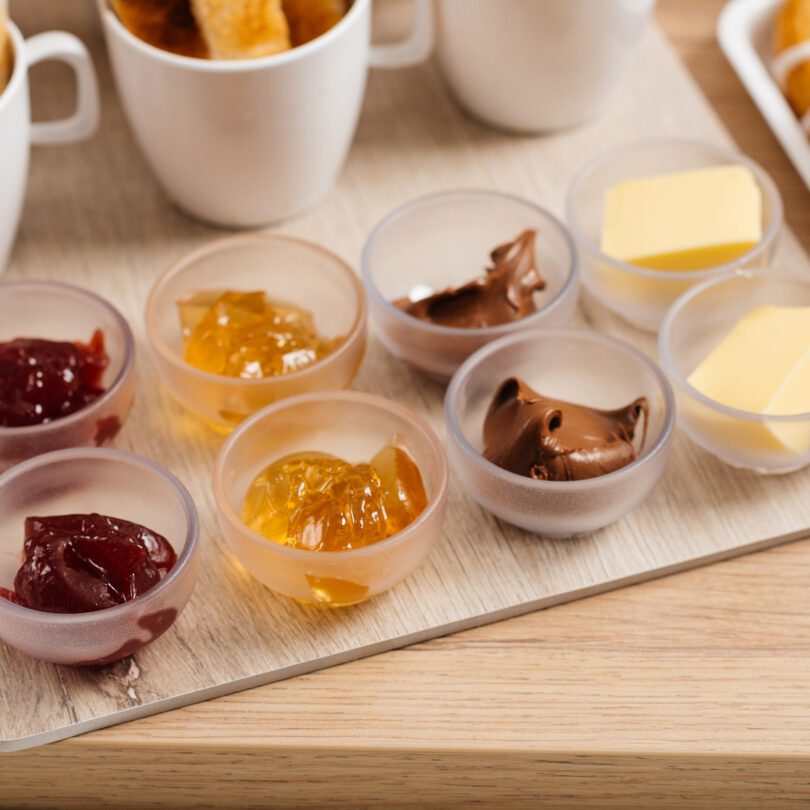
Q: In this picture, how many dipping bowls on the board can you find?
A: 8